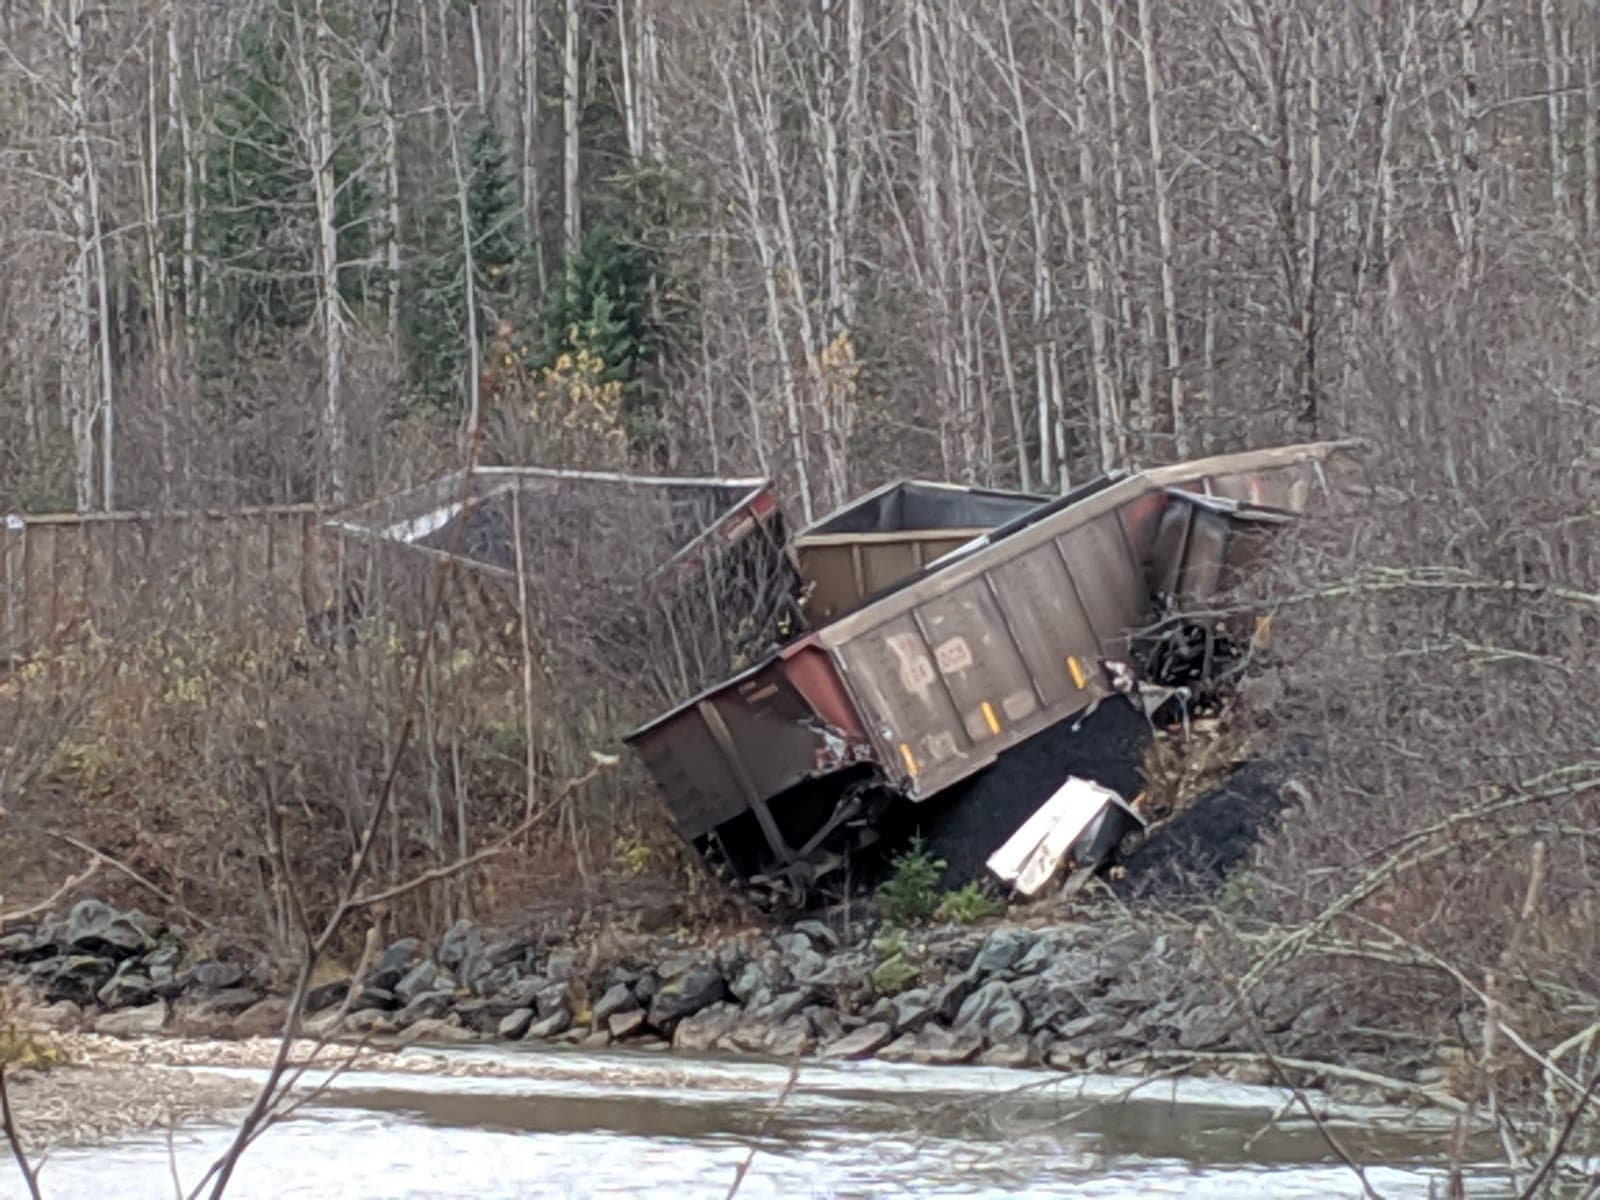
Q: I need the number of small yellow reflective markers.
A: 3